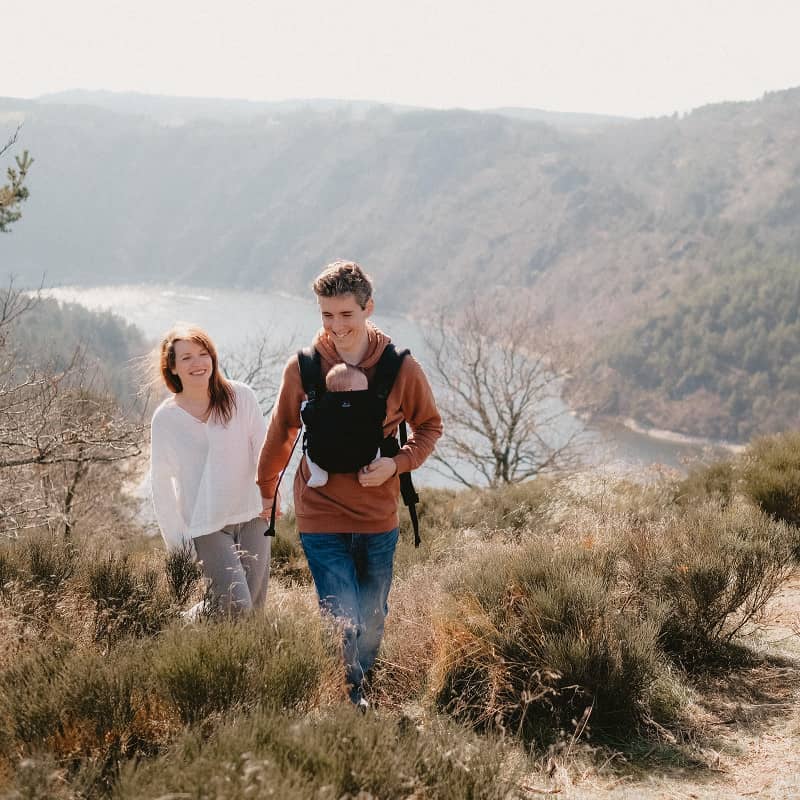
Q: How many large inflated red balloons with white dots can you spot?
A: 0